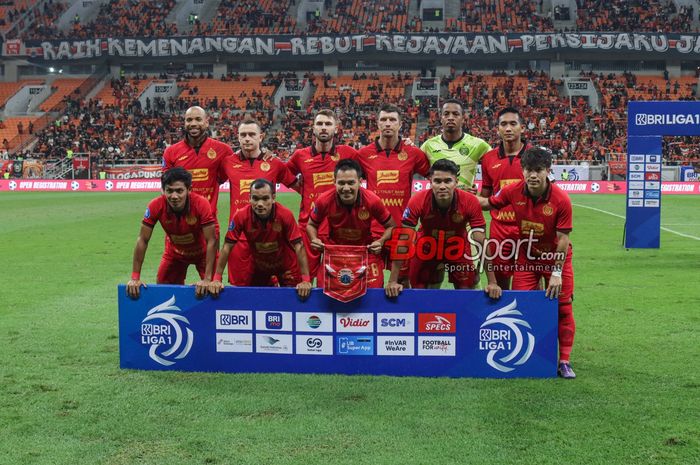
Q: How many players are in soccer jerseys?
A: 11